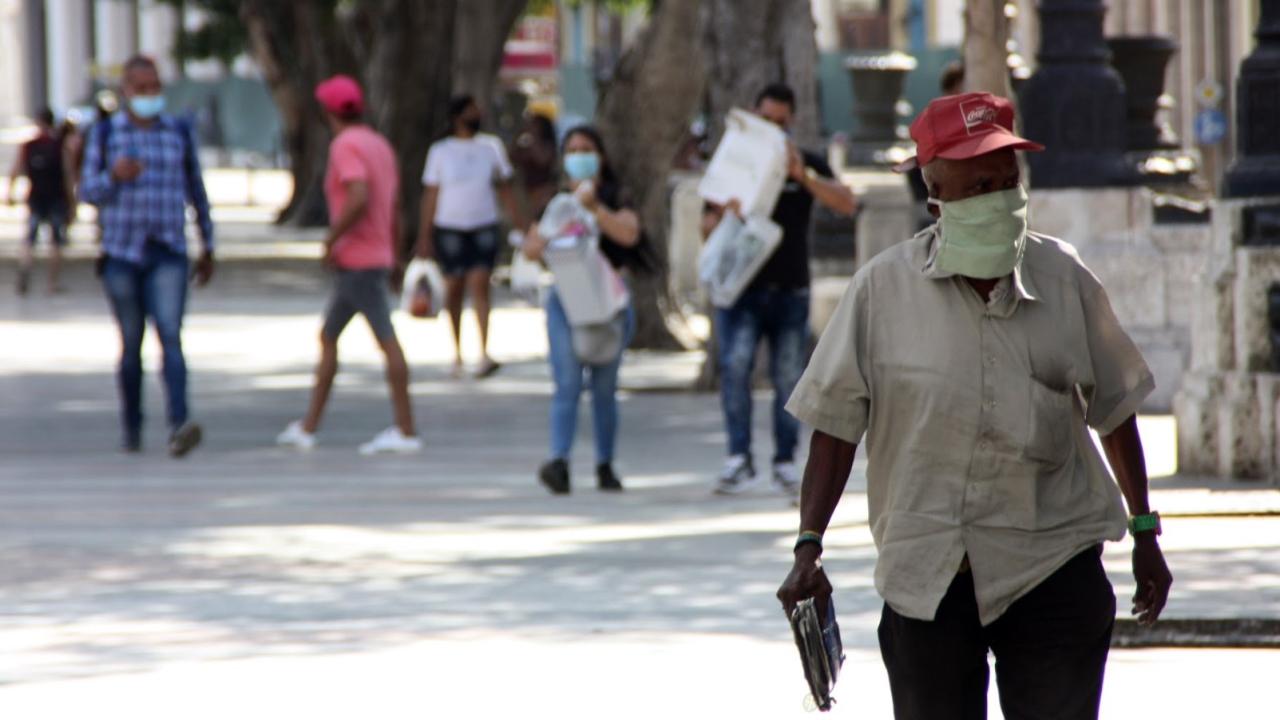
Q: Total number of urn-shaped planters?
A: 2